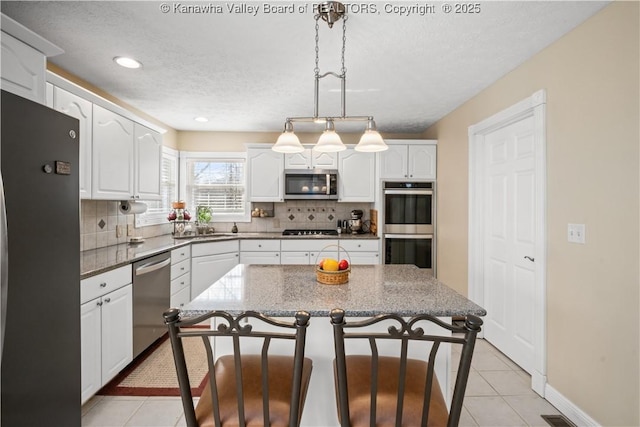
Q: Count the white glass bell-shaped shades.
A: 3